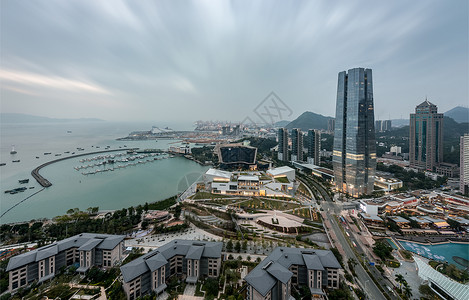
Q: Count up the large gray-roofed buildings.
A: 3